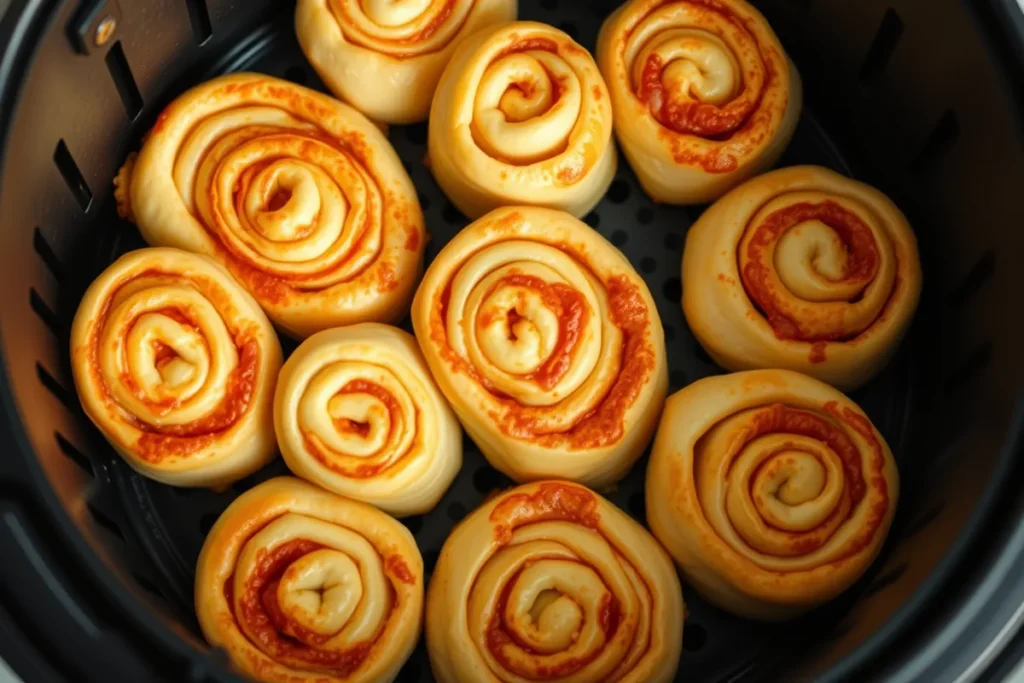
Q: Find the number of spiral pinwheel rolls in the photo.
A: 11